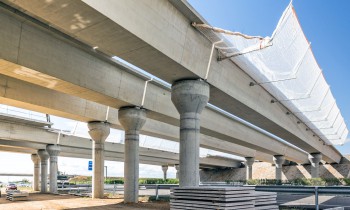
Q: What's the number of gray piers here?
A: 11